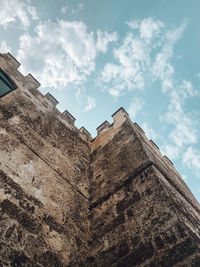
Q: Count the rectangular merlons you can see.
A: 10